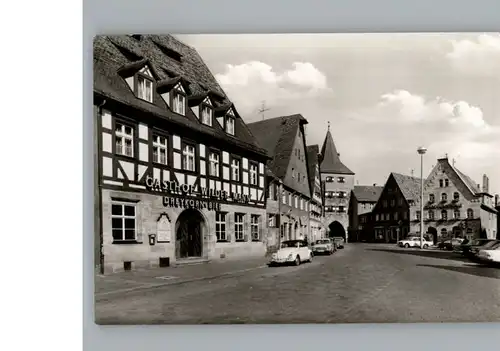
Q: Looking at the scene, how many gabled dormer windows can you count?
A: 4